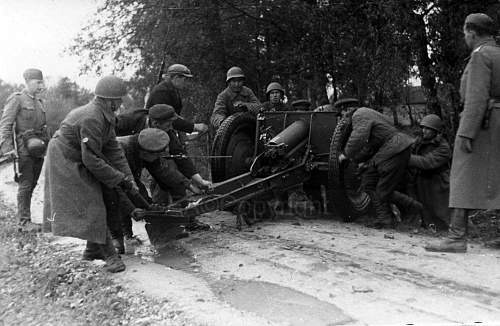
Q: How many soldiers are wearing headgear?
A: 11